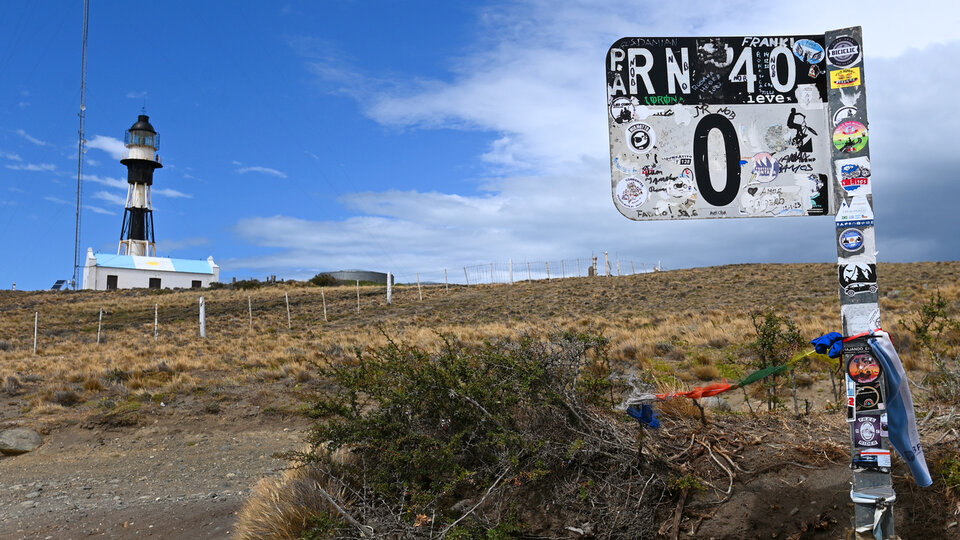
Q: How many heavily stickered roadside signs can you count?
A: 1